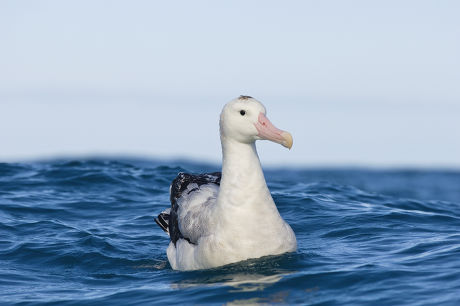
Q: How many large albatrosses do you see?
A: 1